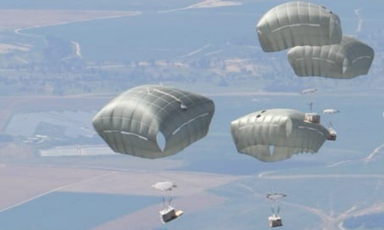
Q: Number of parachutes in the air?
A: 4